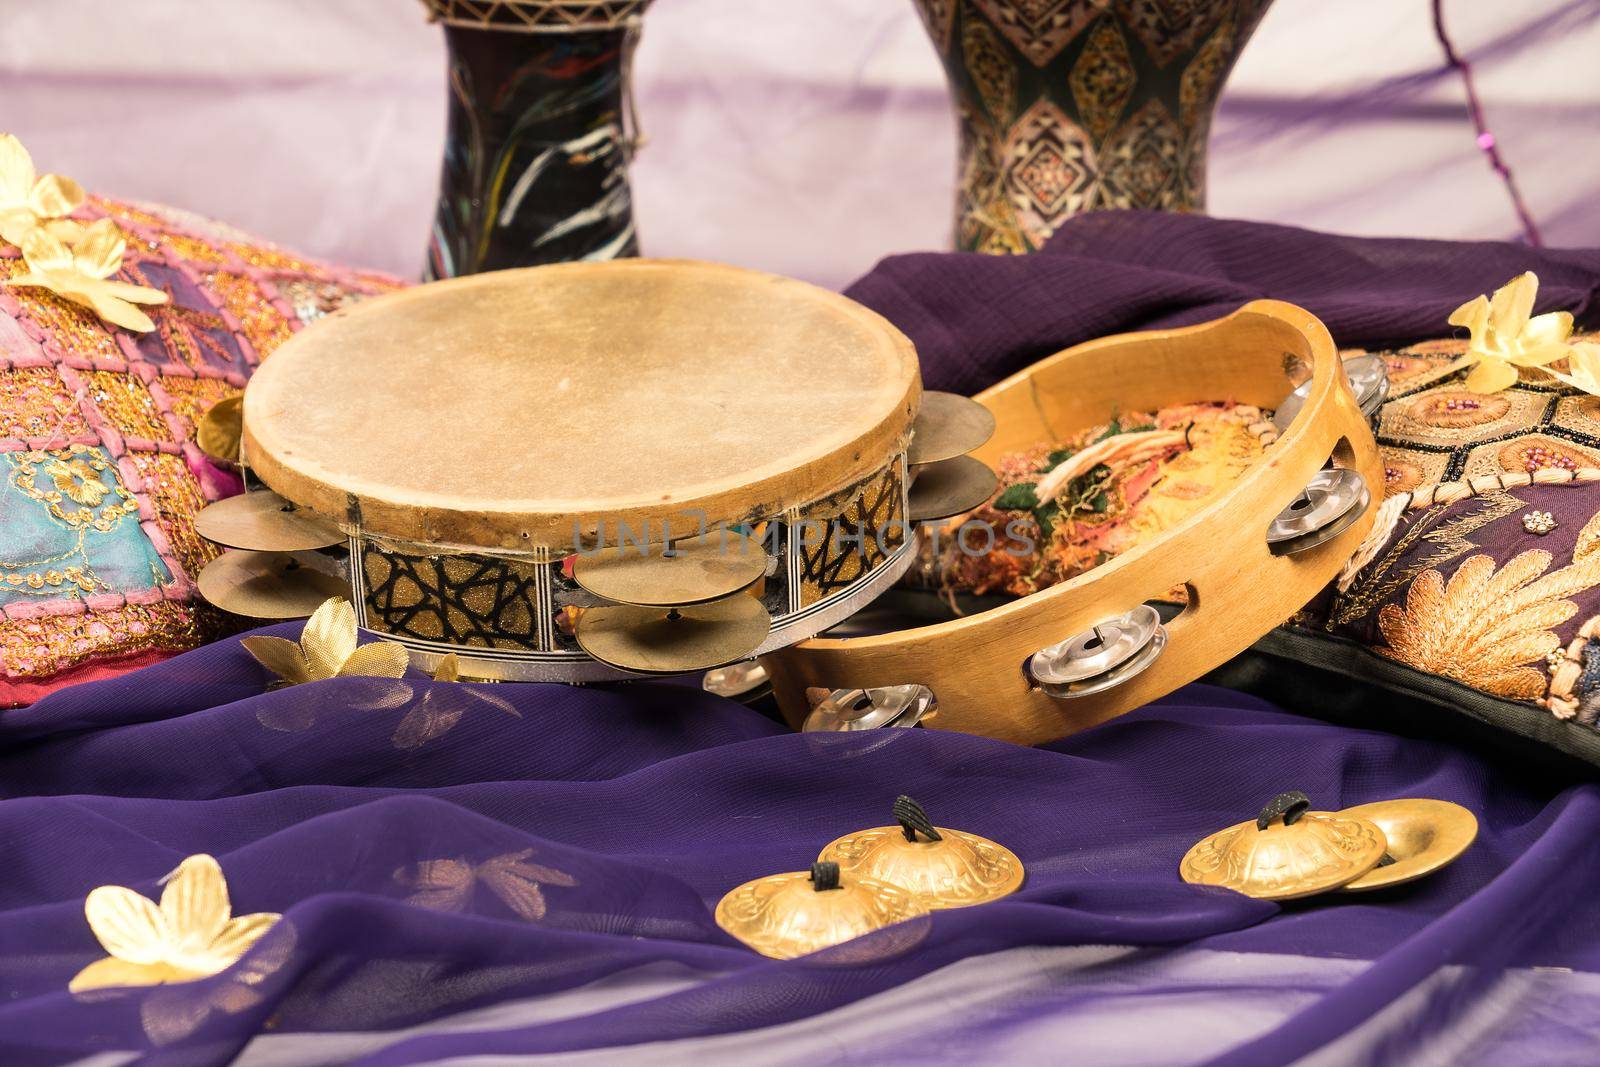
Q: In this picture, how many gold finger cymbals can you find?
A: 4